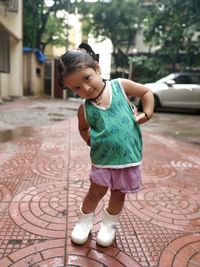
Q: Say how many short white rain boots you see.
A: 2